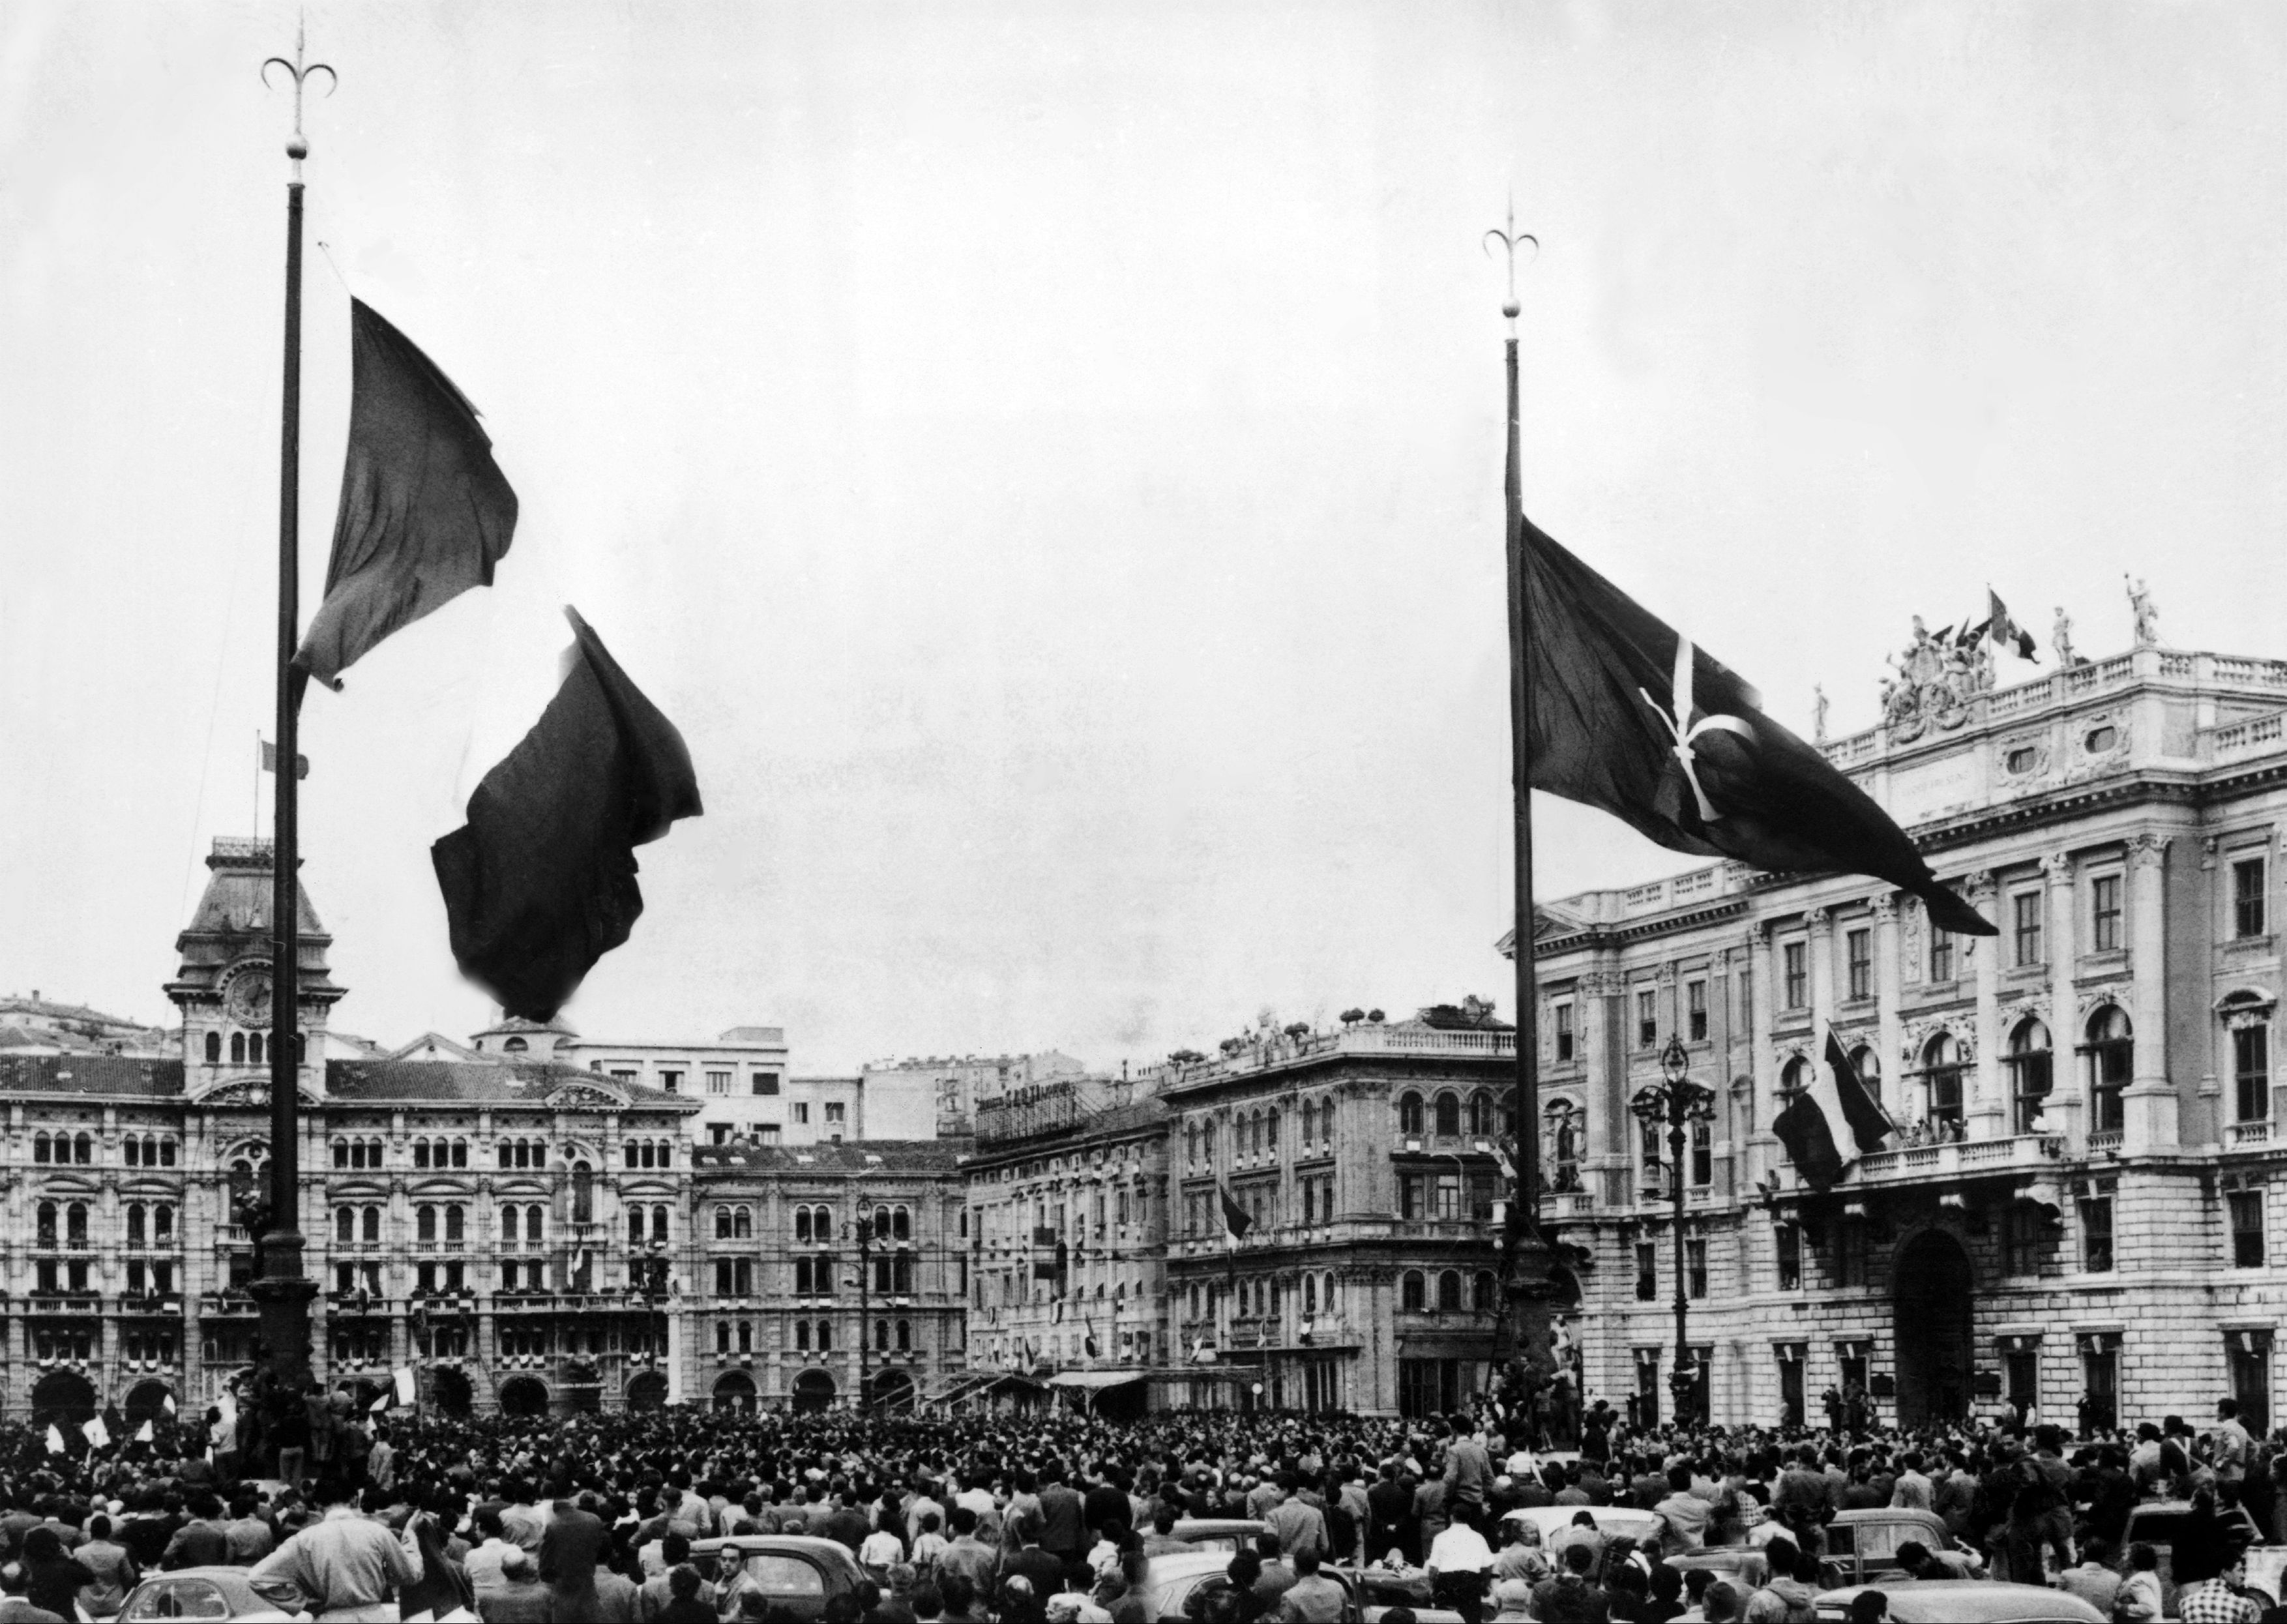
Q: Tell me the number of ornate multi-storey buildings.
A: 5